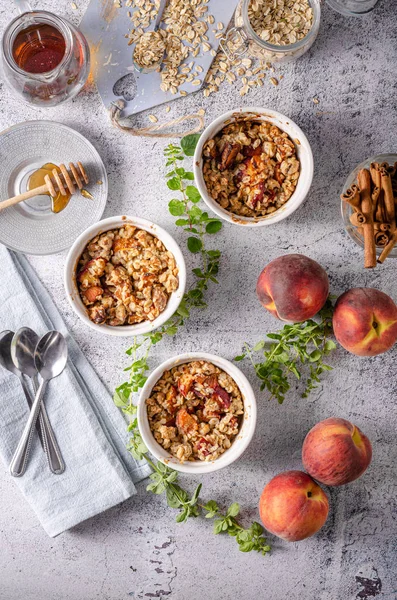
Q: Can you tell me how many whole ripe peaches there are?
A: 4